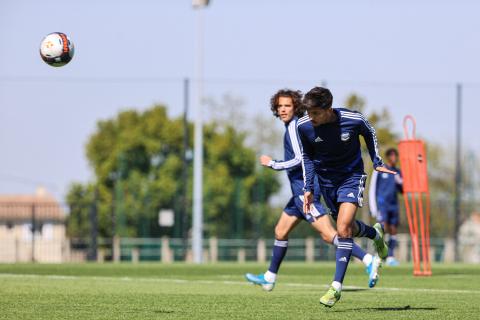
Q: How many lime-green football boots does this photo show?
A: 2